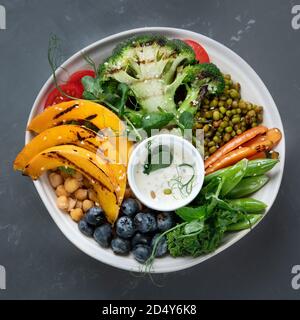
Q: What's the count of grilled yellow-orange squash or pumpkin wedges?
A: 3